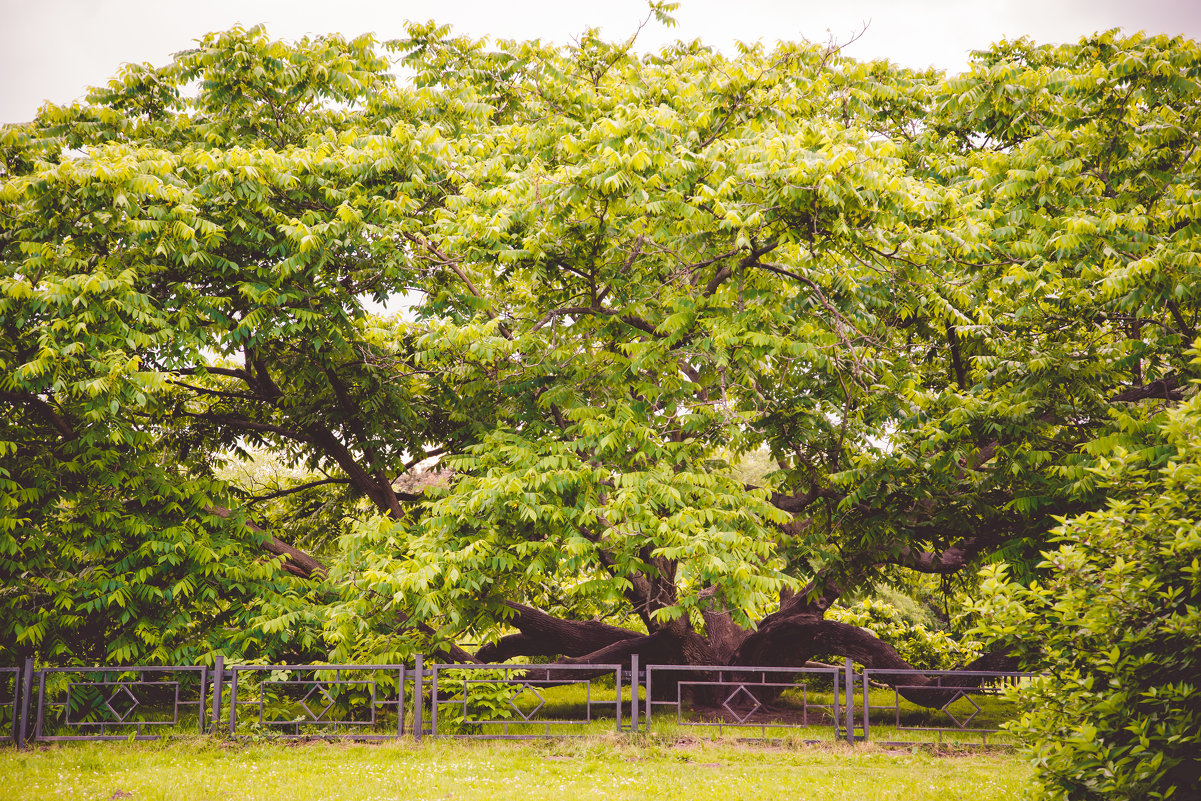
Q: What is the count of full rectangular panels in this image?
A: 4